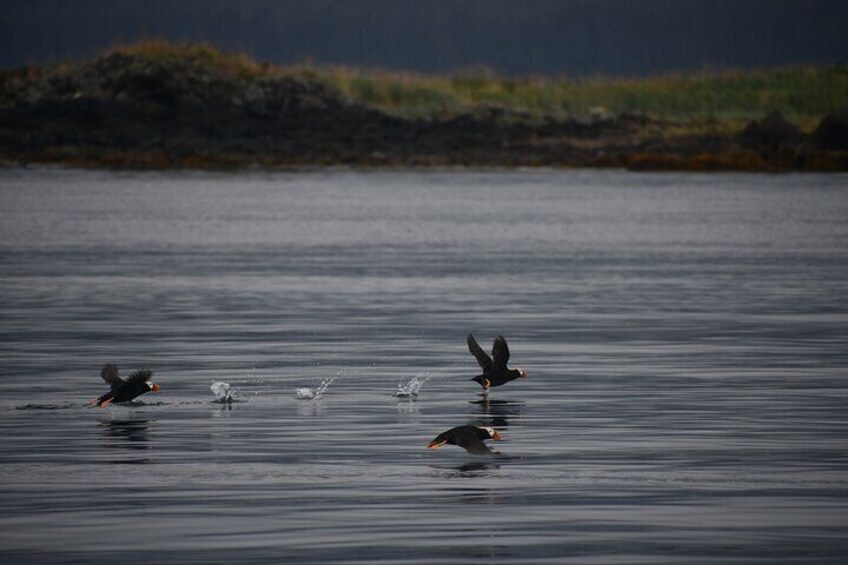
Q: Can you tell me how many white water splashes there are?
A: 3